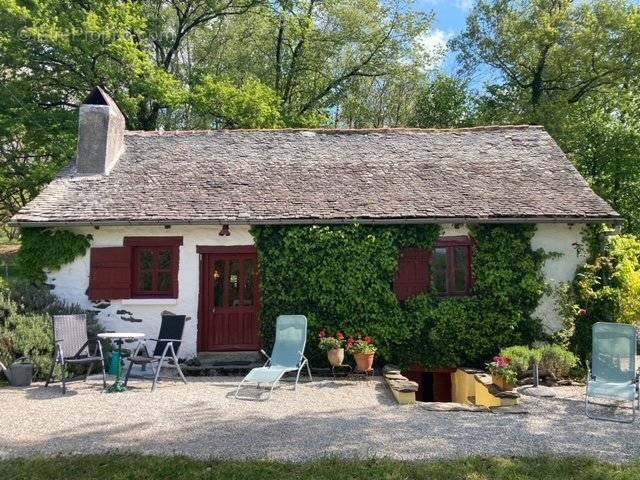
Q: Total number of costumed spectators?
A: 0